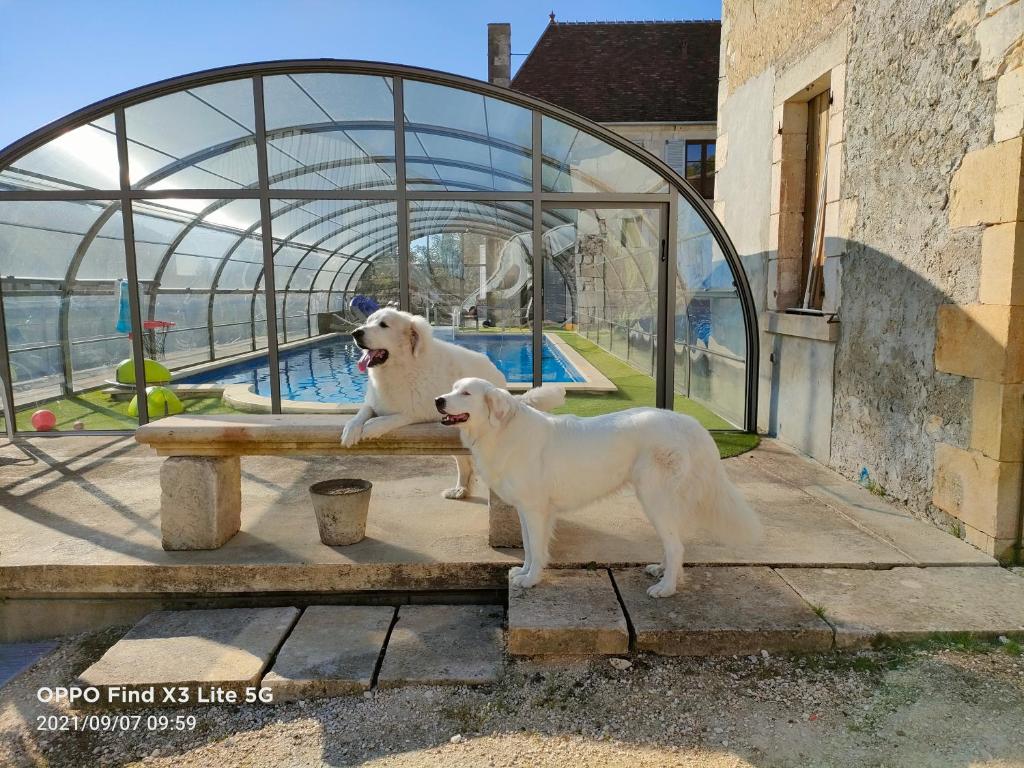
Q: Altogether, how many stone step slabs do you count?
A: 6